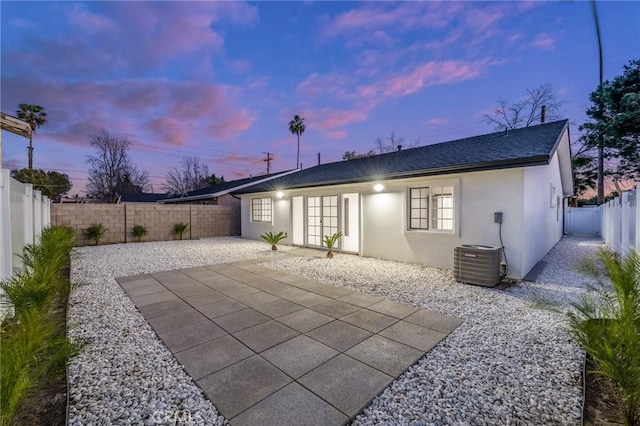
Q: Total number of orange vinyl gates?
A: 0